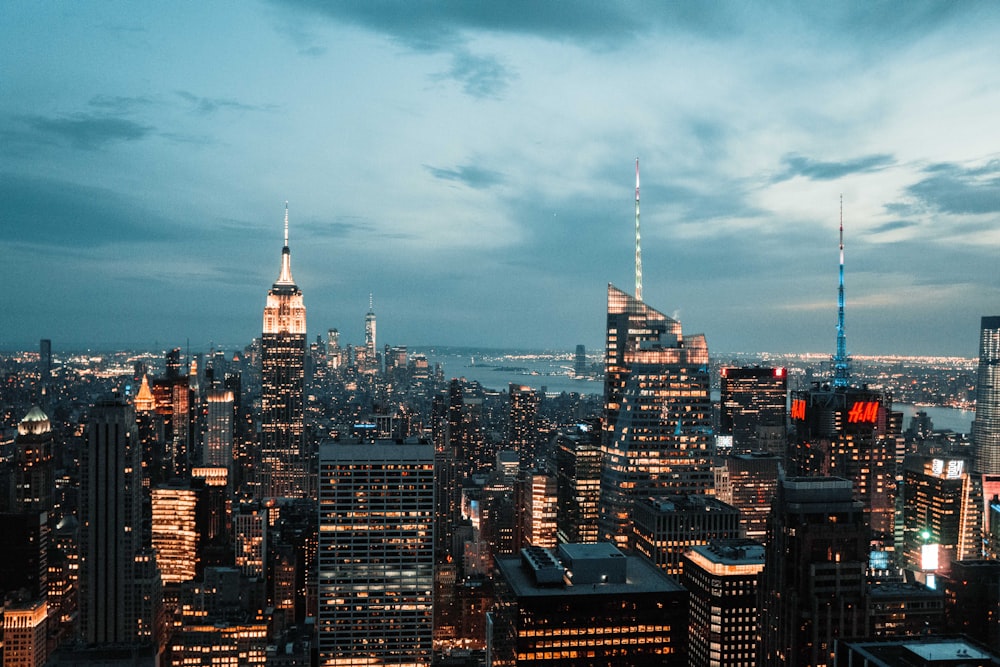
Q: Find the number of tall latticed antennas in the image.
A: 2